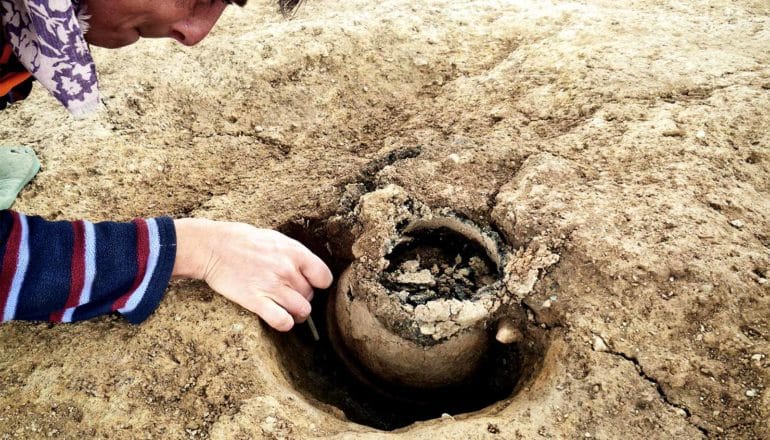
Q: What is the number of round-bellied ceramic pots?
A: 1